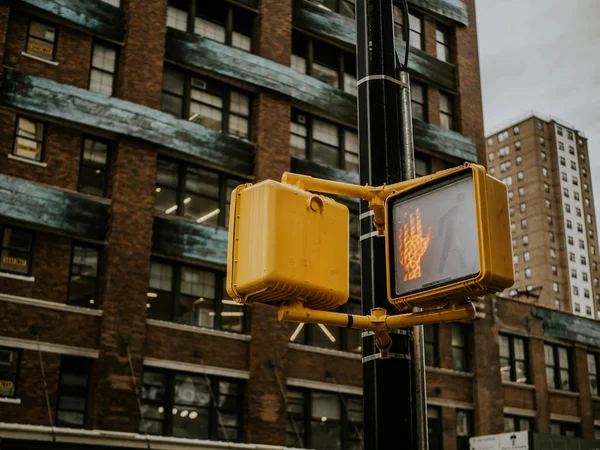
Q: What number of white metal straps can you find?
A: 5